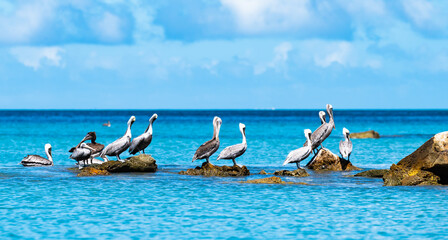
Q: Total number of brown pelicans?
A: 11